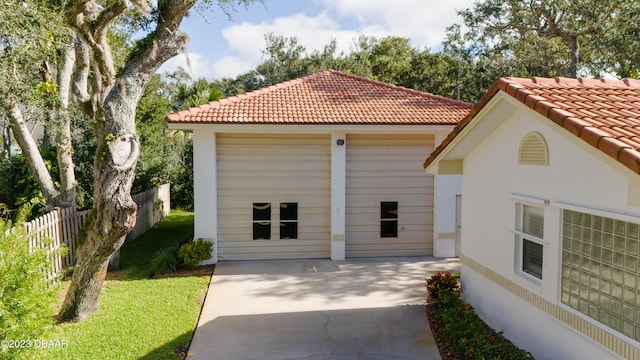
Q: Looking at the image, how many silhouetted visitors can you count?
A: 0